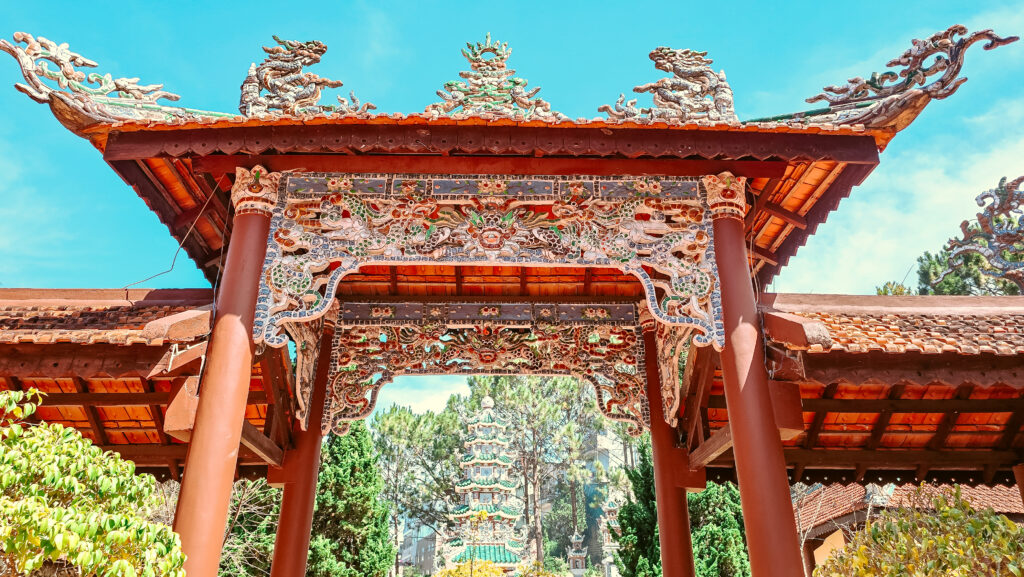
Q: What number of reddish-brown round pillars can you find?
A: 4